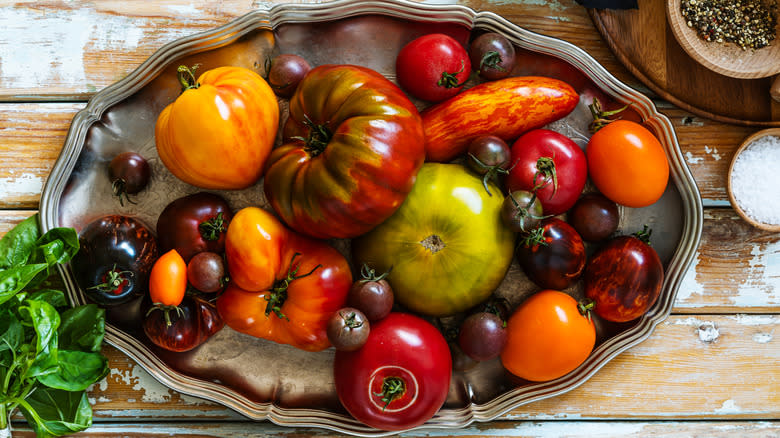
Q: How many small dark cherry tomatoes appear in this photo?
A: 10